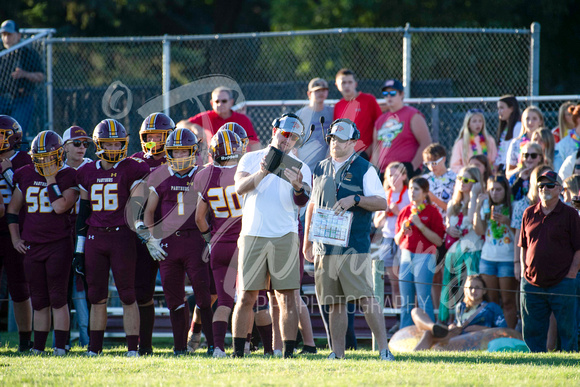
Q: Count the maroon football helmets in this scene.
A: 7